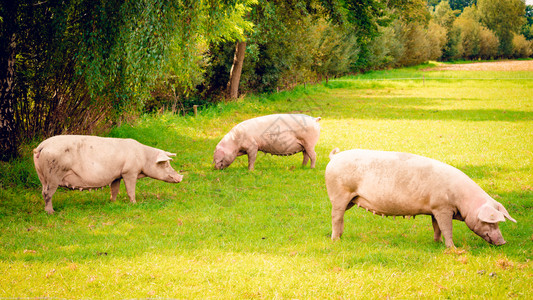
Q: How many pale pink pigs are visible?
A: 3